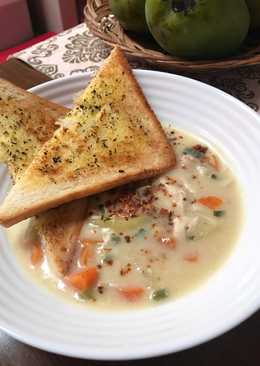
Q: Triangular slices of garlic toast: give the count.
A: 2